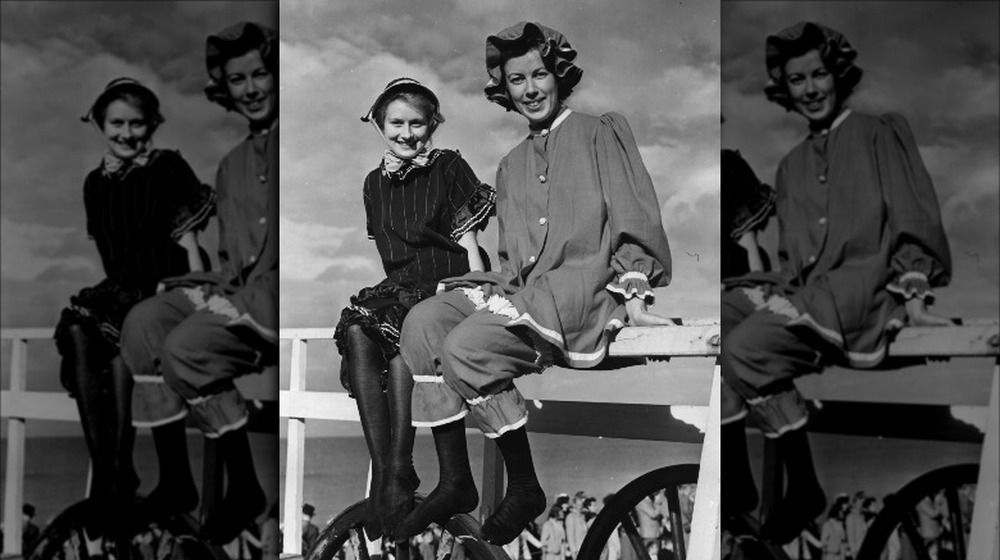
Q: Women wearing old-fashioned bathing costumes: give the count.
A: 2